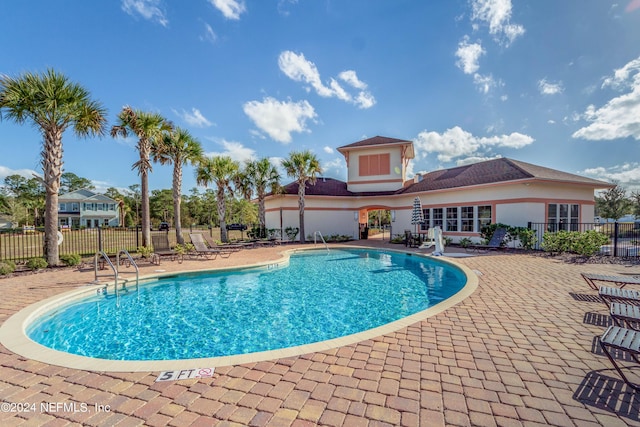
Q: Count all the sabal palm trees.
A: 6